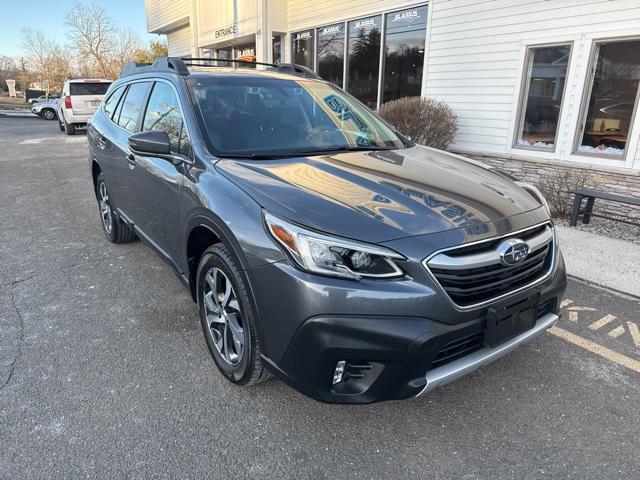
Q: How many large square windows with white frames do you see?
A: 2